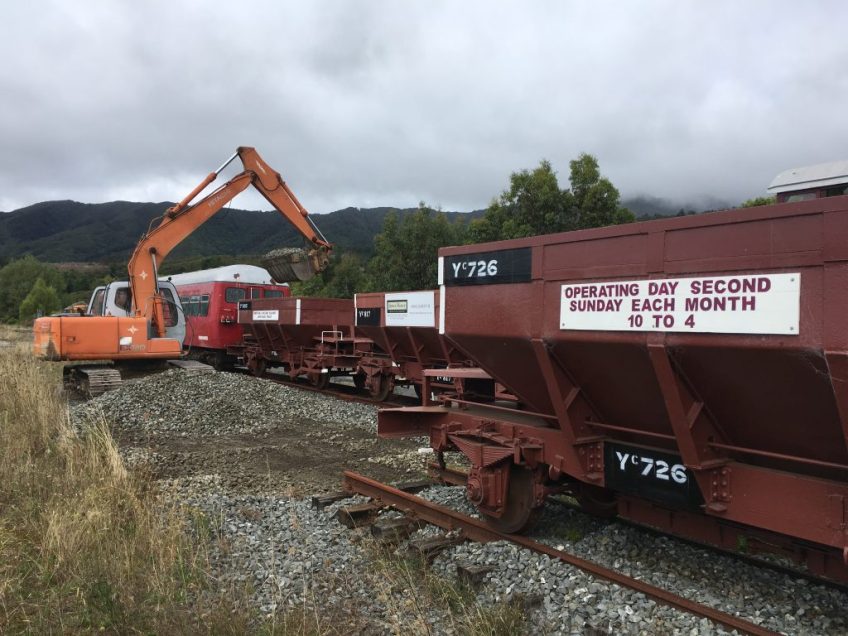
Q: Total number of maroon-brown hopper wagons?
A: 3